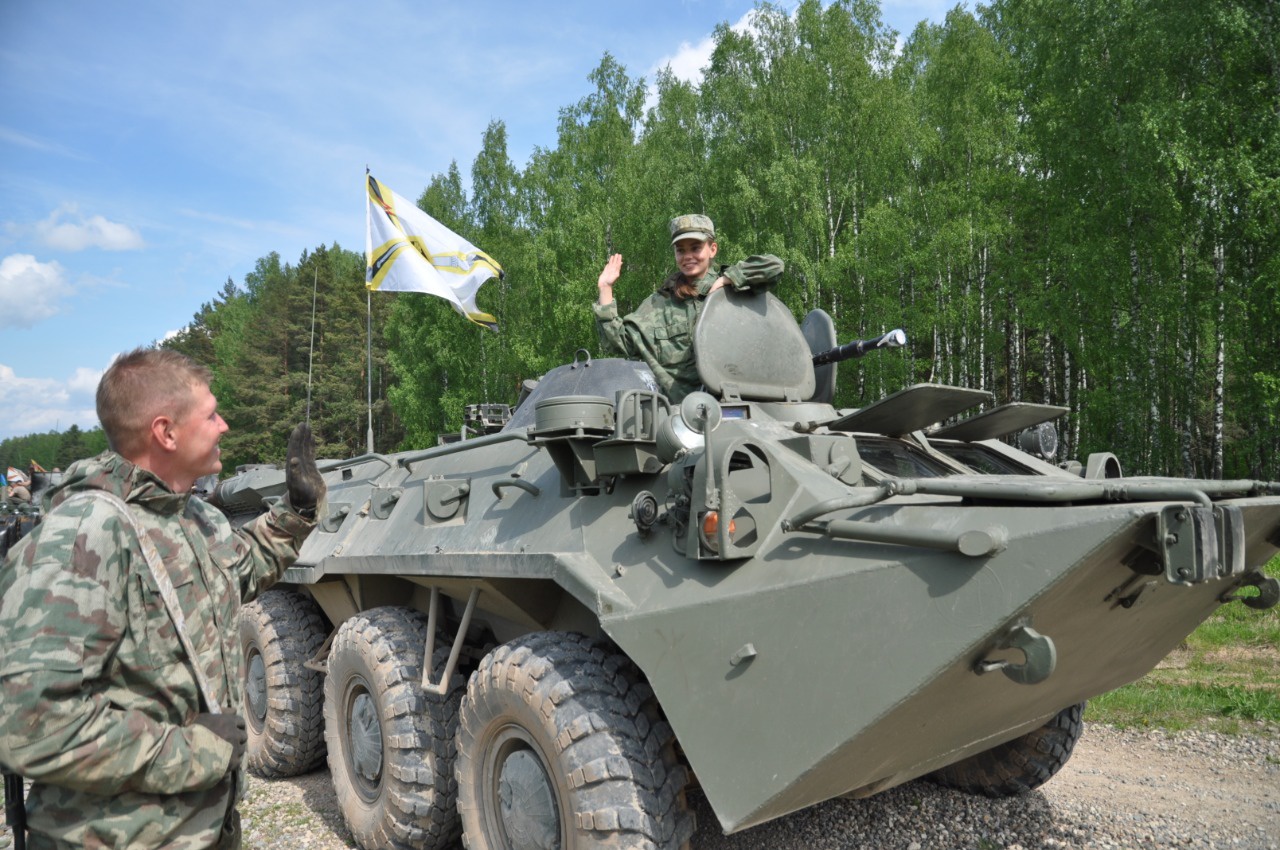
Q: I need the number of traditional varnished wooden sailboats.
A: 0